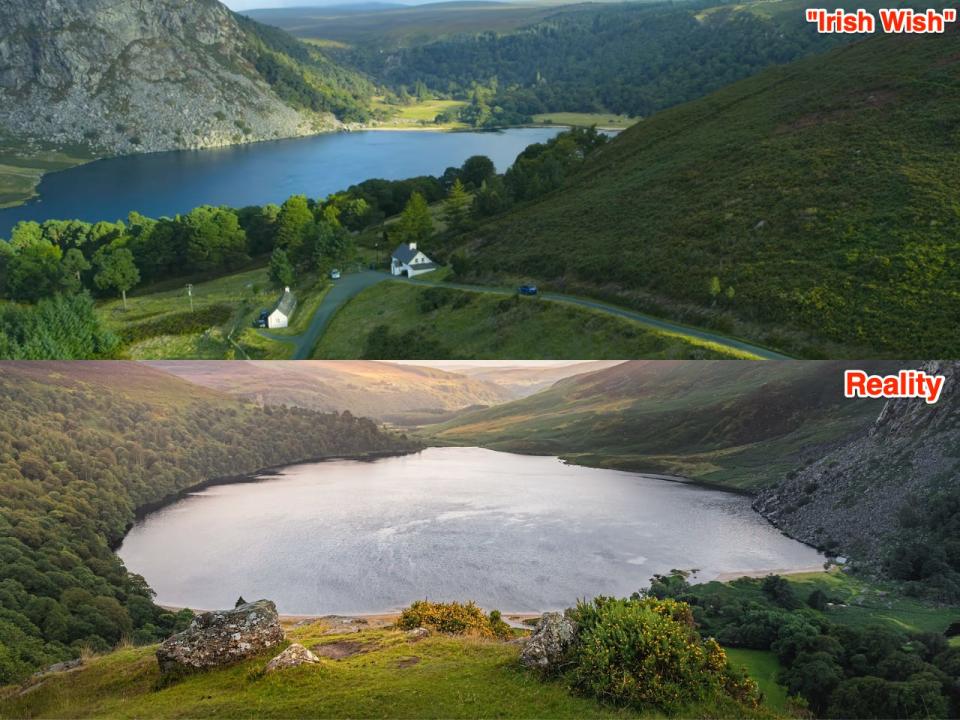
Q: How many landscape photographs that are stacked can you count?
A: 2